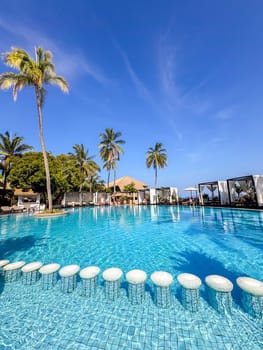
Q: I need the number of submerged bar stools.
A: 12